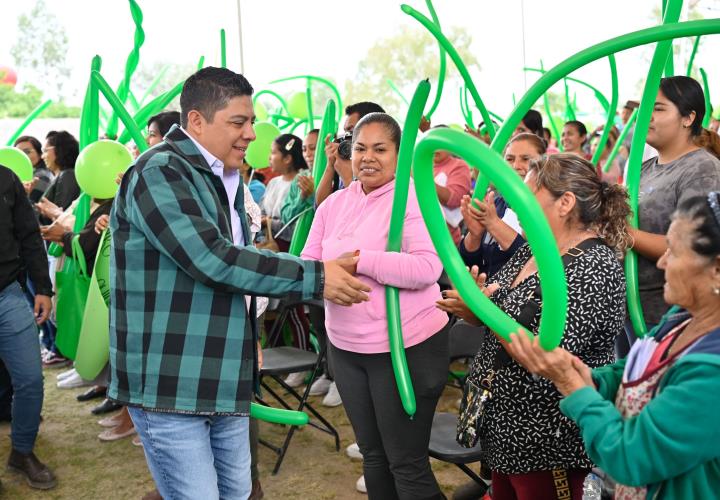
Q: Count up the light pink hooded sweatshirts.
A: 1